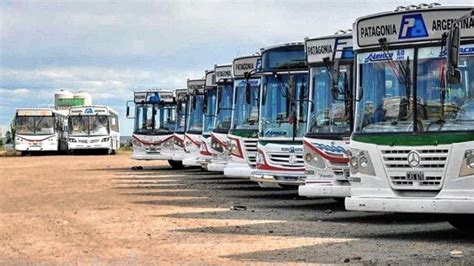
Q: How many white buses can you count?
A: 11